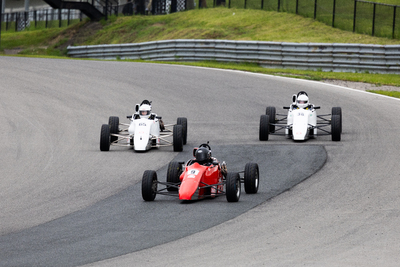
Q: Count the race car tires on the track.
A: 12